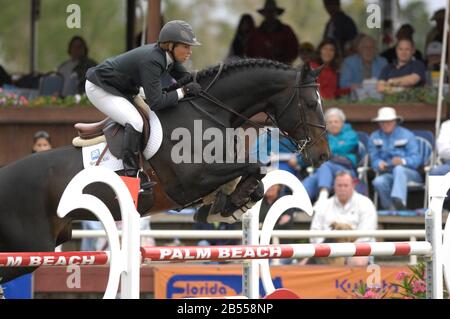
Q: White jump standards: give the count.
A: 3